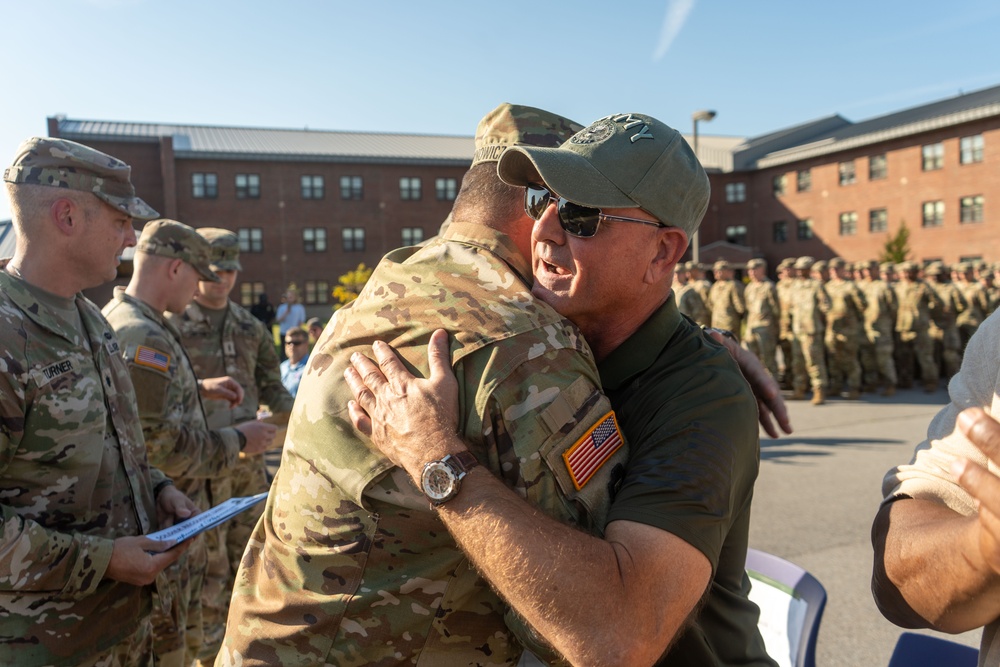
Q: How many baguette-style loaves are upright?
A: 0